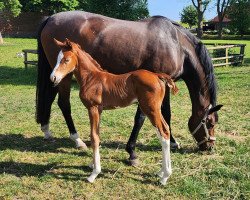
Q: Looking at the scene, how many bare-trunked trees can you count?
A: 2